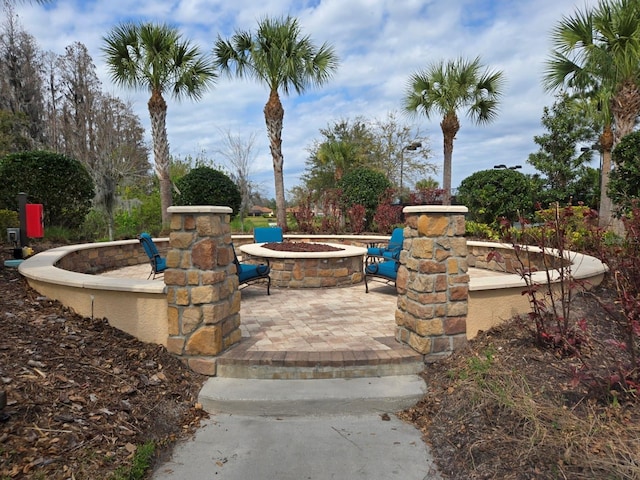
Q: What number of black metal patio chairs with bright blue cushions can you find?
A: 5